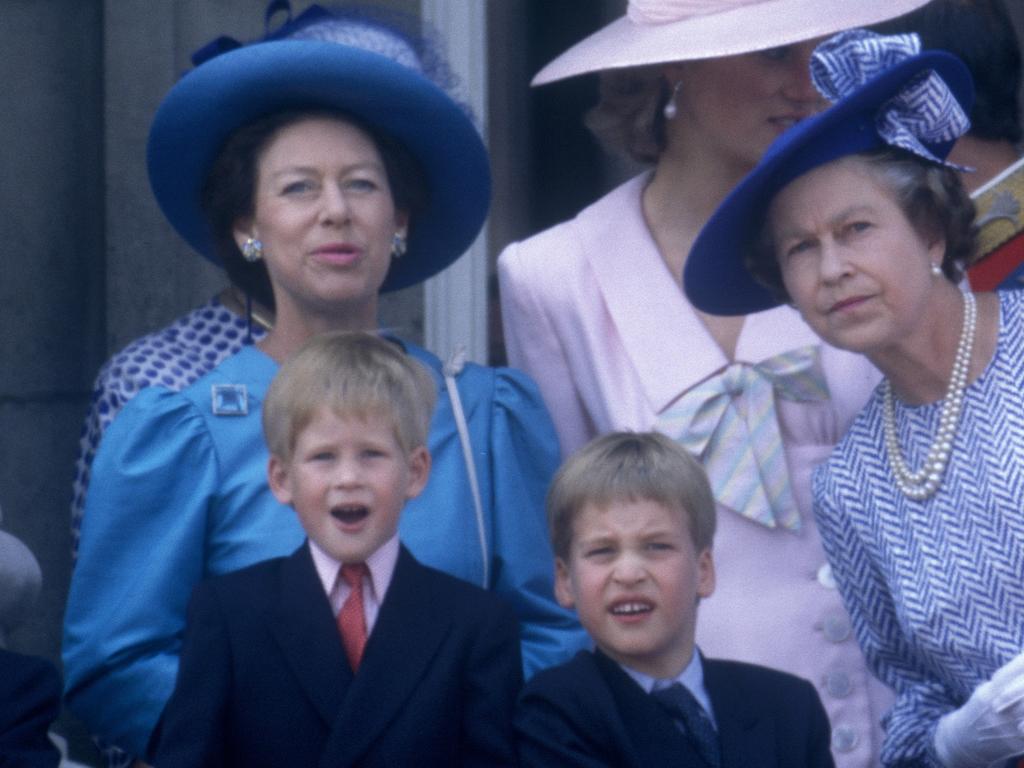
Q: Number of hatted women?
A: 3